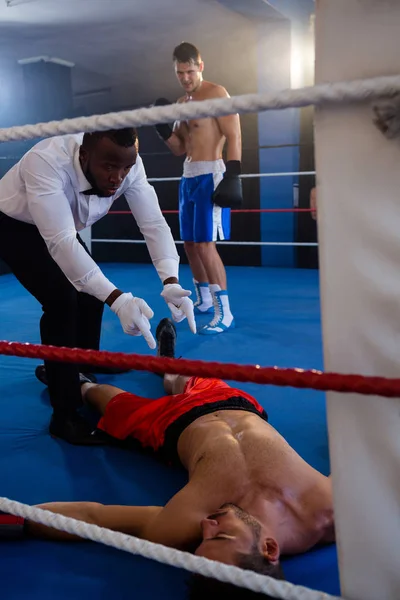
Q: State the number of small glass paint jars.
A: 0